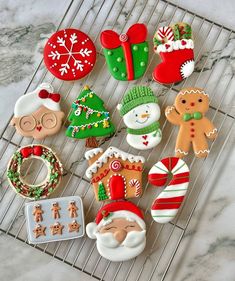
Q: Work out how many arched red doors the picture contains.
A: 1